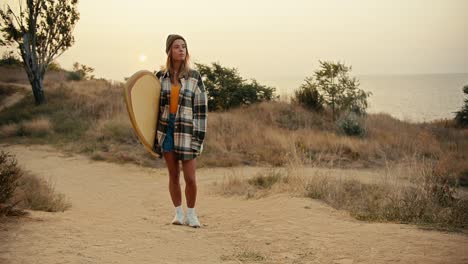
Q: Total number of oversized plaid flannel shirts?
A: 1